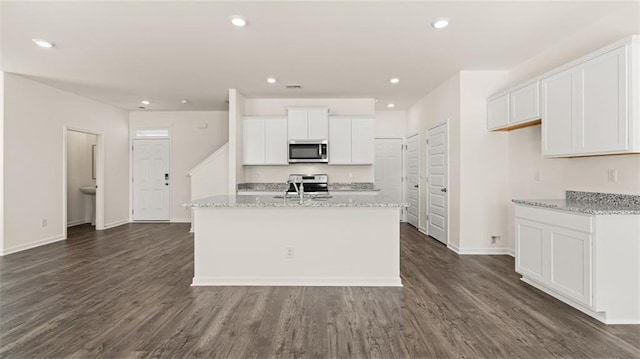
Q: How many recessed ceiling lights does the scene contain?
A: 7